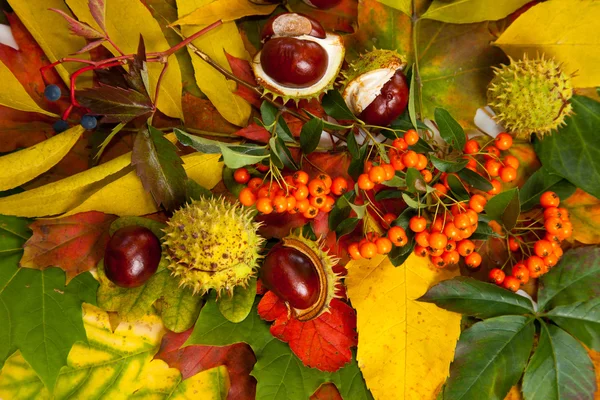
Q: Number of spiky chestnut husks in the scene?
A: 5